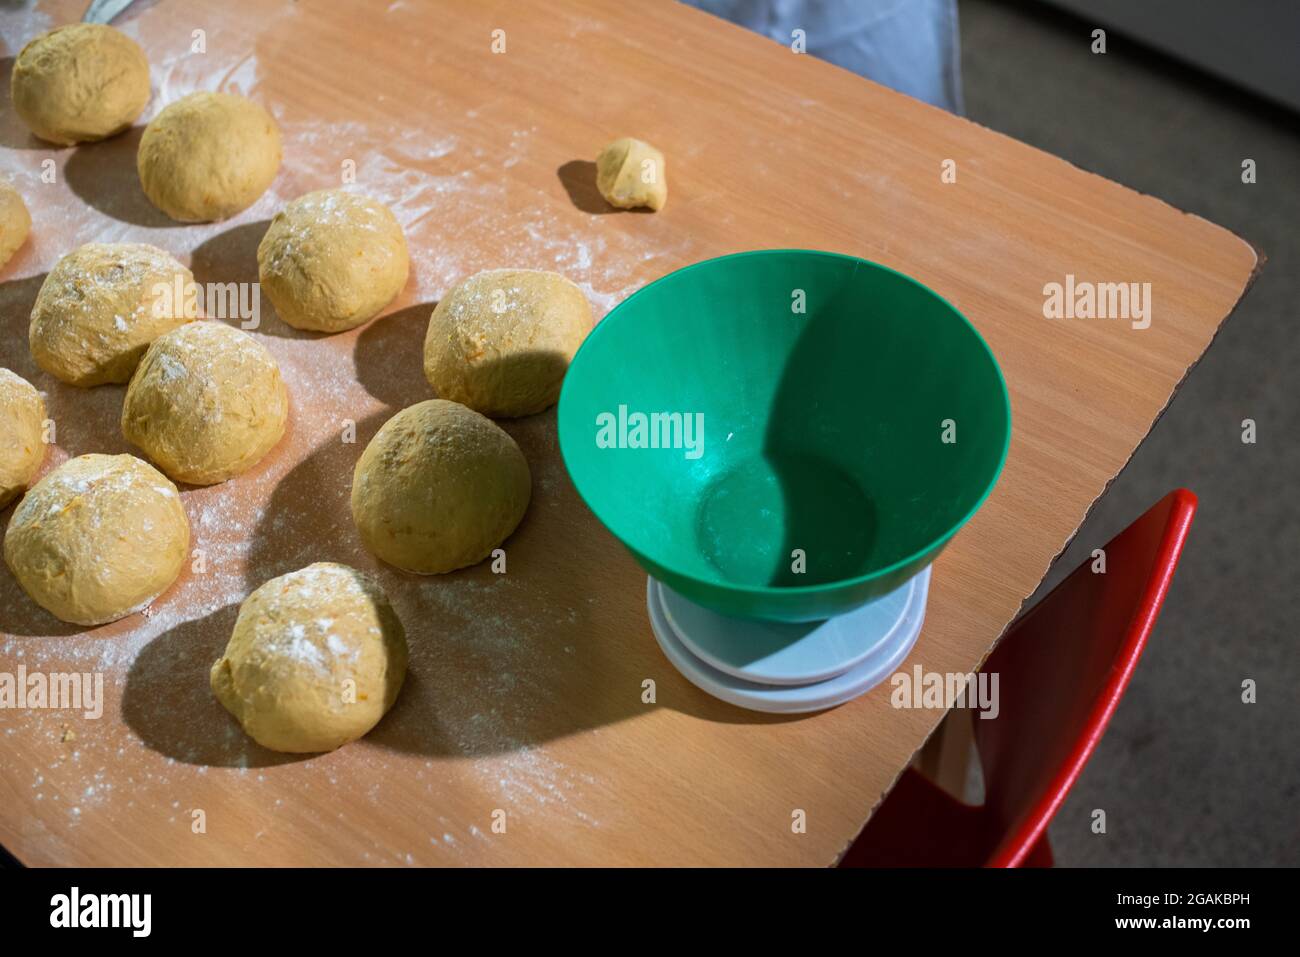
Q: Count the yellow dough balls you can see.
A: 12